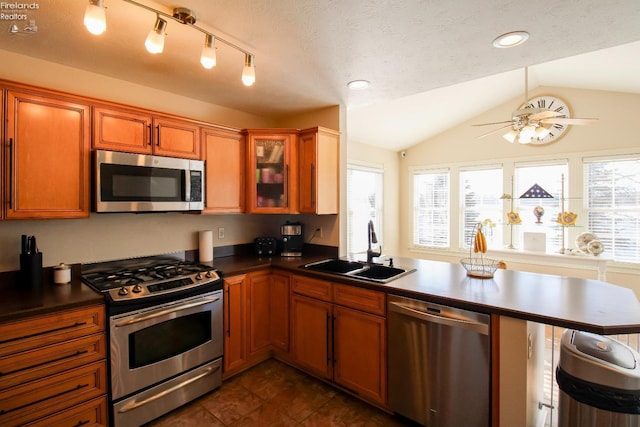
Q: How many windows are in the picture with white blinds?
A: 5